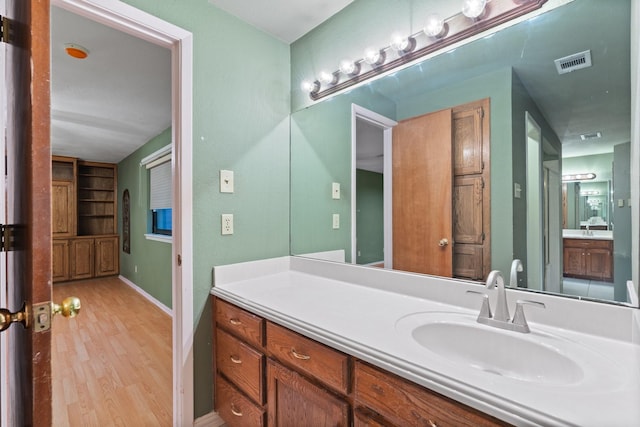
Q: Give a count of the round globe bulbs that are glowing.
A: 7